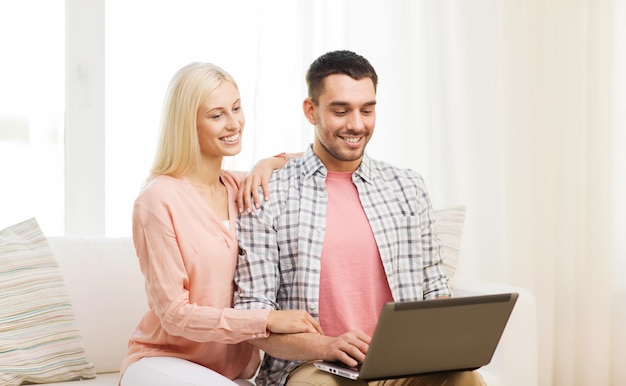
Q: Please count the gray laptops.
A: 1